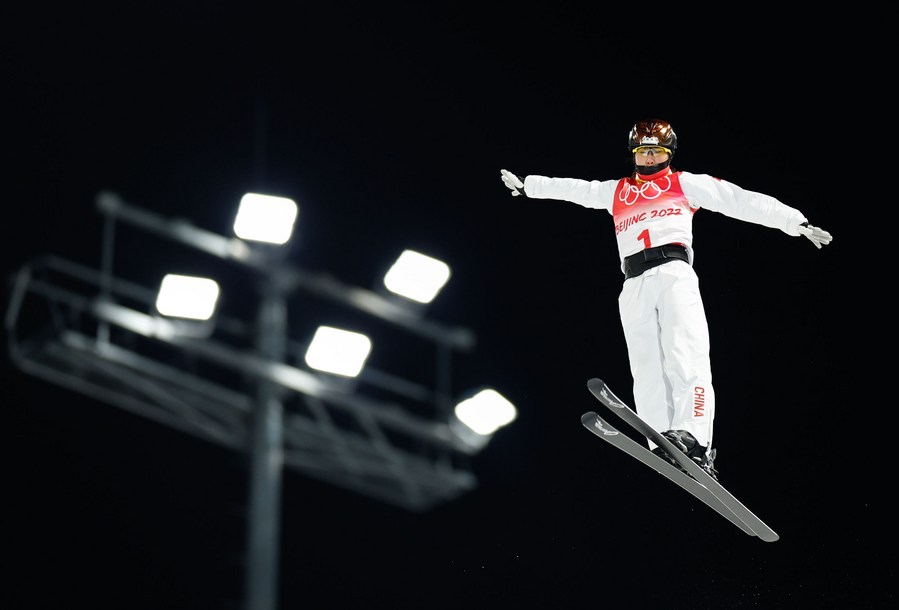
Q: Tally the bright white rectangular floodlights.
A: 5